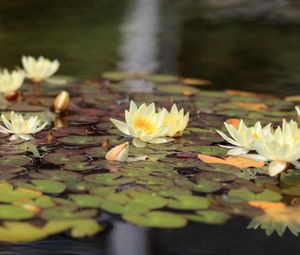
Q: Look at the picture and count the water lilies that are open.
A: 7